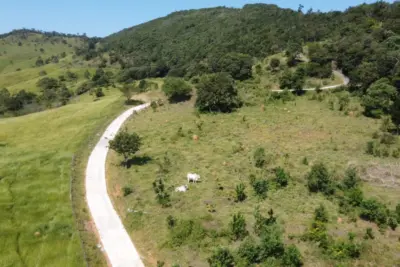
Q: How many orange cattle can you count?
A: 0